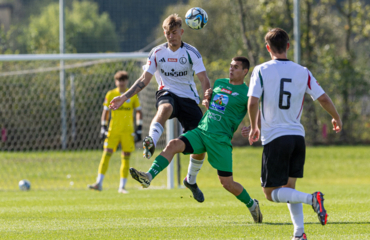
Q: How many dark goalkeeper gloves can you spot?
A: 2